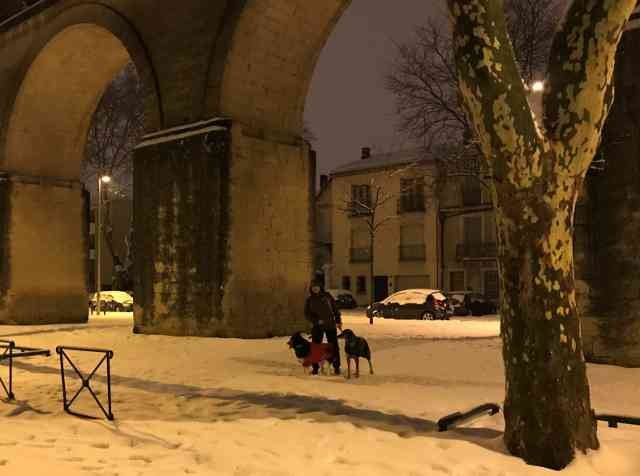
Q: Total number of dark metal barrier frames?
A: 2